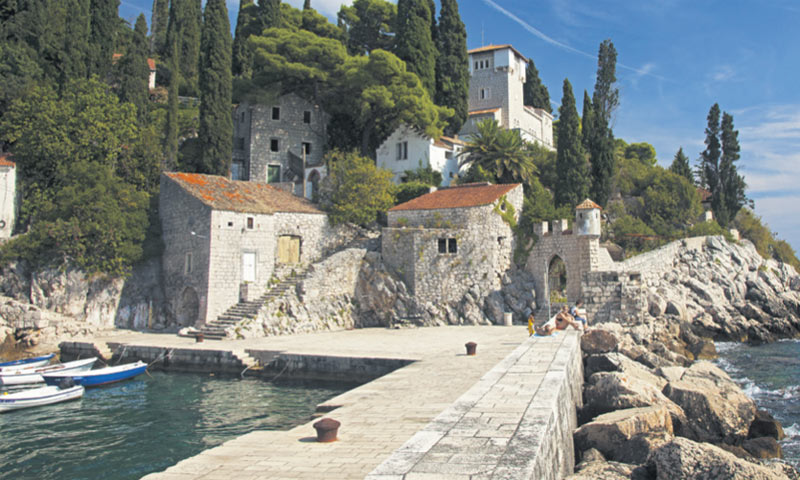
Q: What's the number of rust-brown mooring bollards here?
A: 3